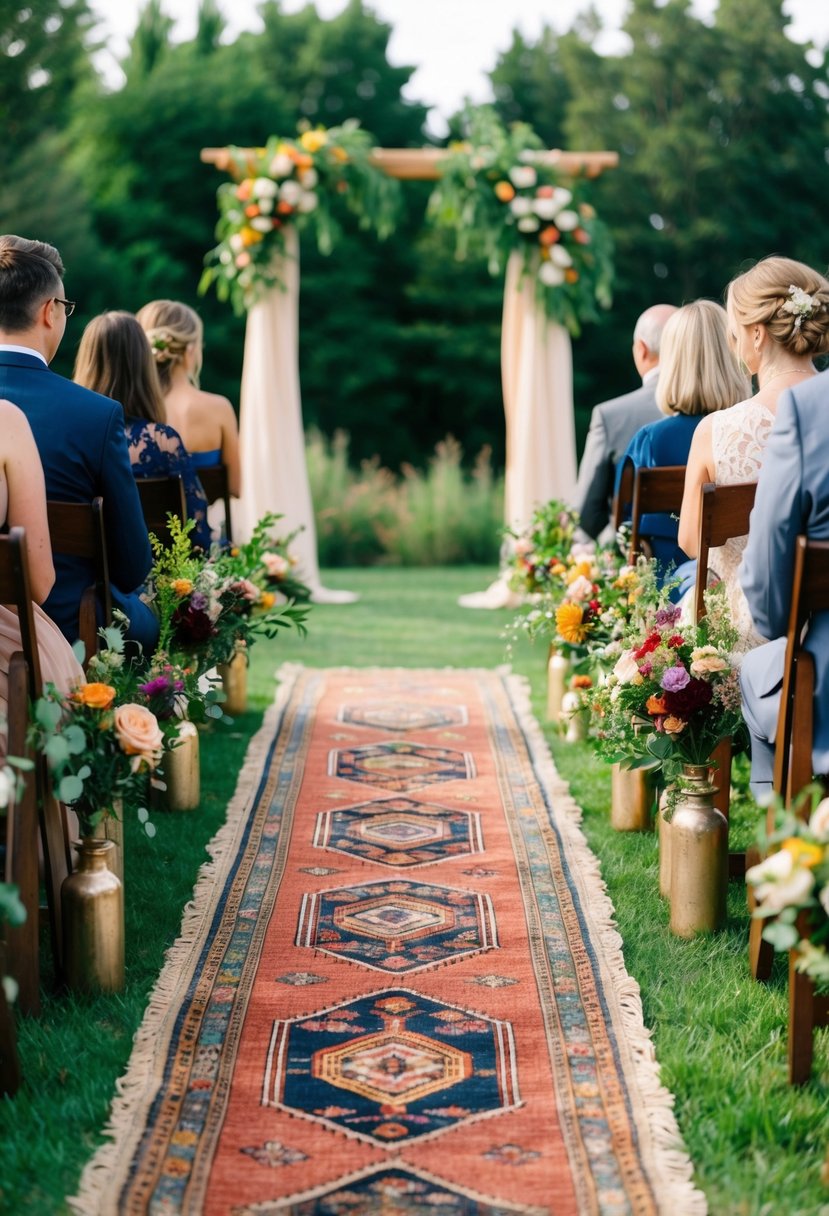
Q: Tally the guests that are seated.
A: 8